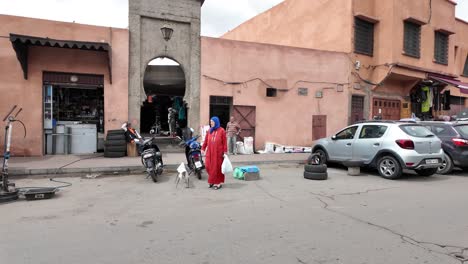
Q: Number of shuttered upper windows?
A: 3